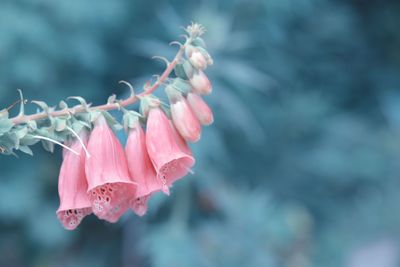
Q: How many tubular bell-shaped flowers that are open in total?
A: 4